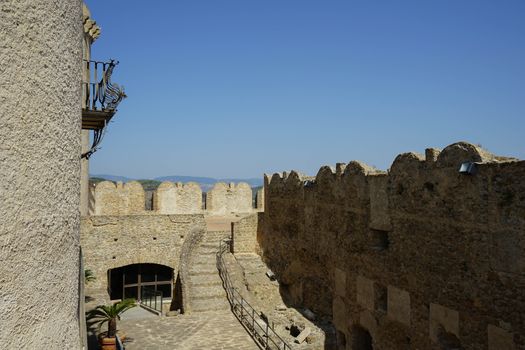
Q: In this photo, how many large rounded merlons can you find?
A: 12